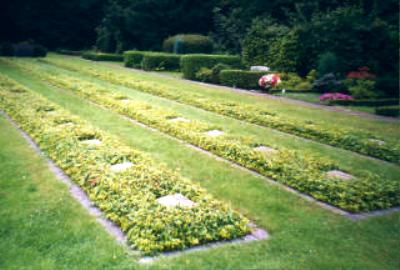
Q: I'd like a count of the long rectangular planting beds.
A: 3